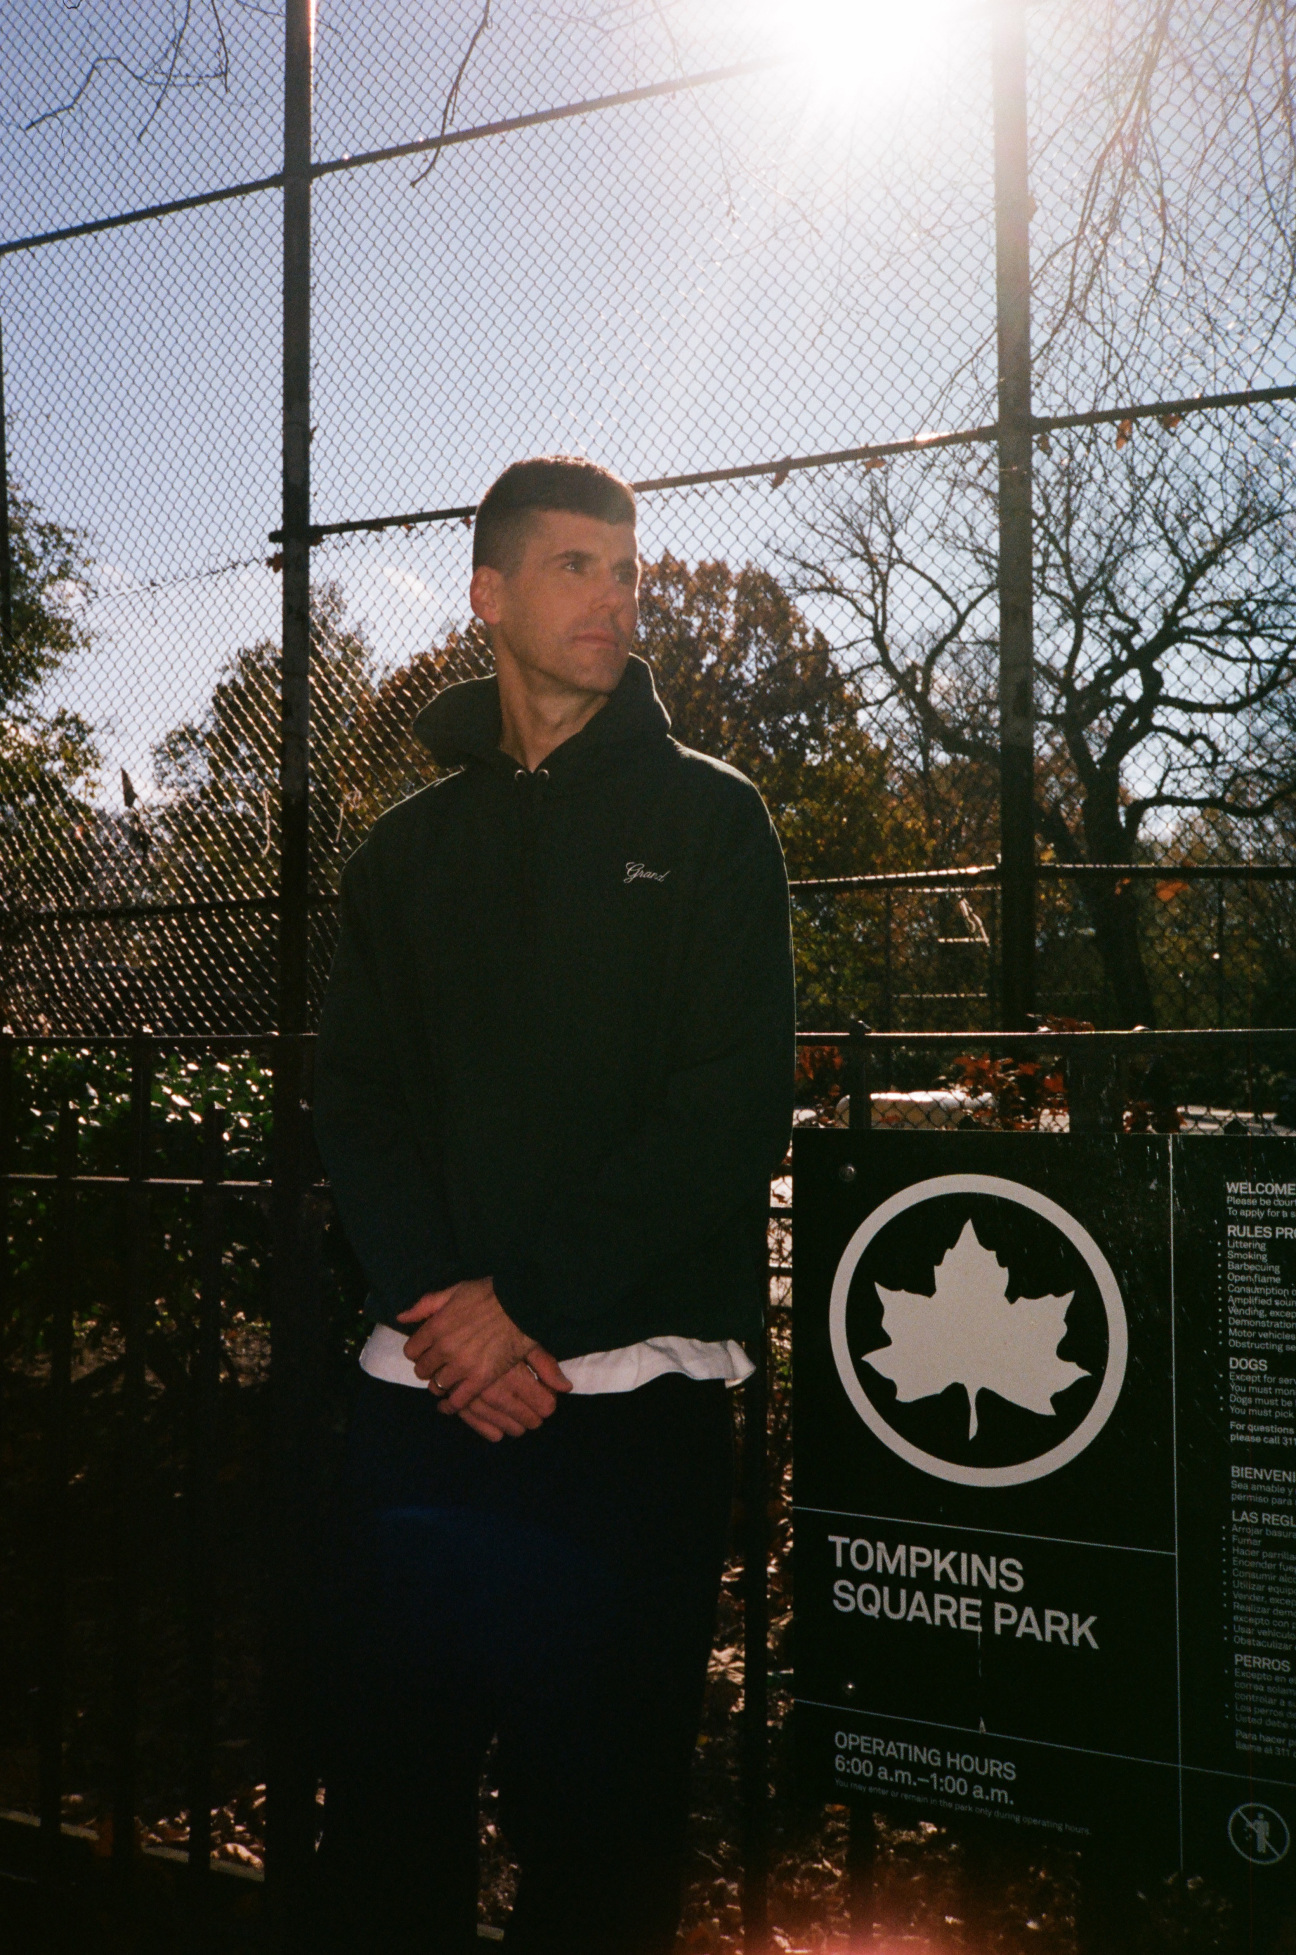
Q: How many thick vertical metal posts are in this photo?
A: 2